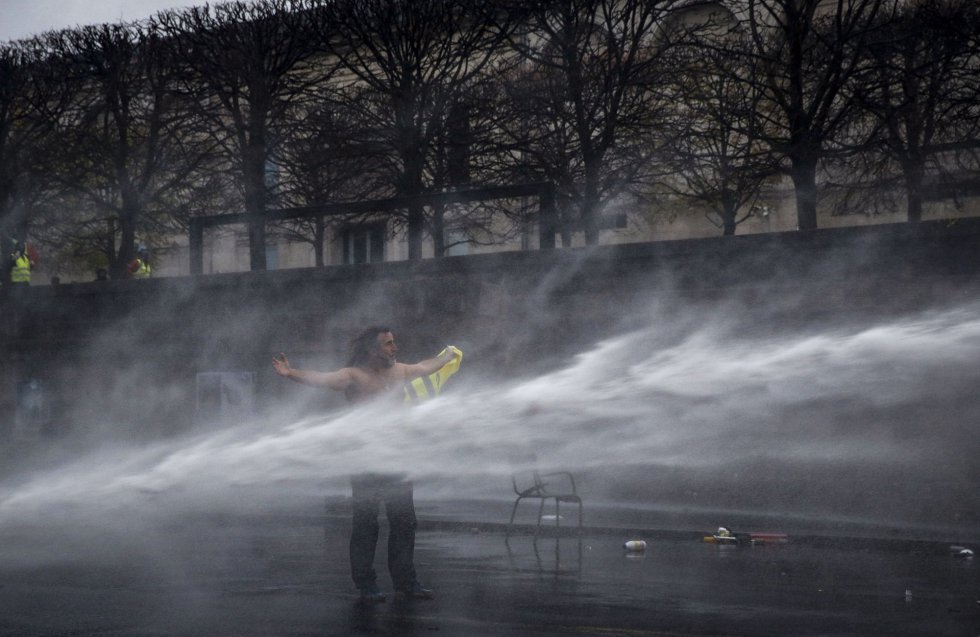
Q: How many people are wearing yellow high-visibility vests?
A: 2